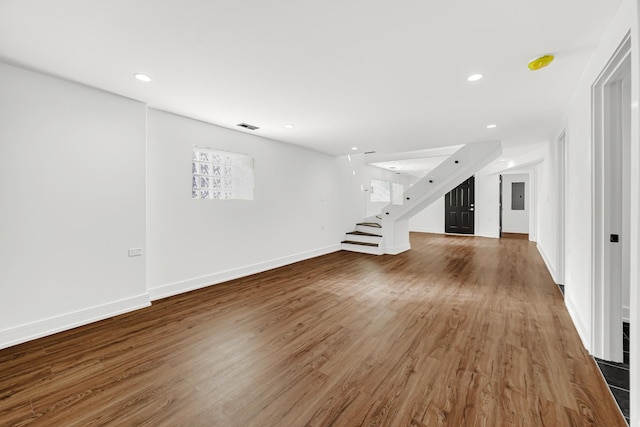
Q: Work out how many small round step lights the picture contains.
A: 4